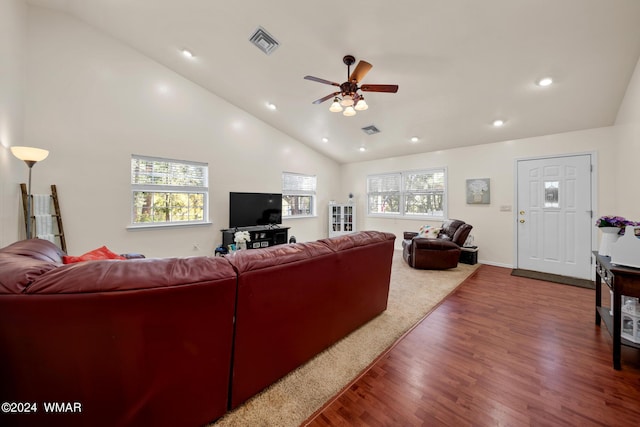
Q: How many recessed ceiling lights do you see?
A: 7